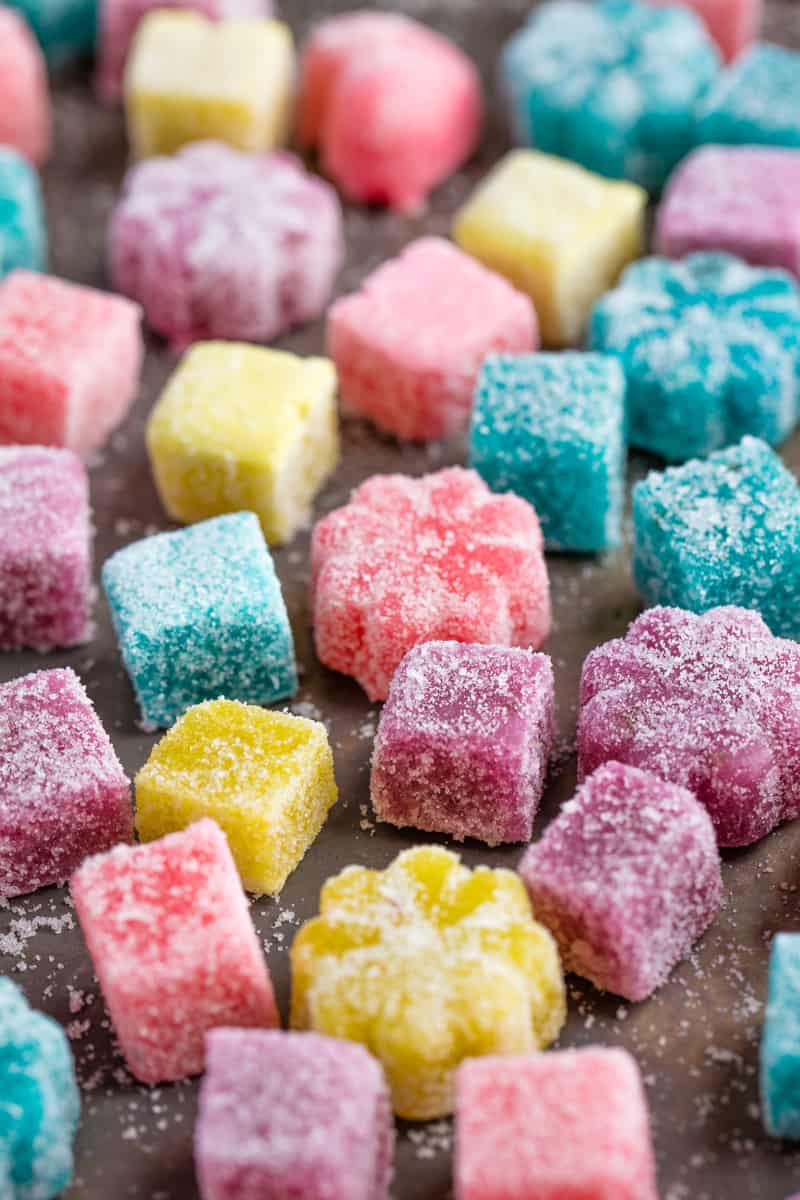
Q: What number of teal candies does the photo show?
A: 10